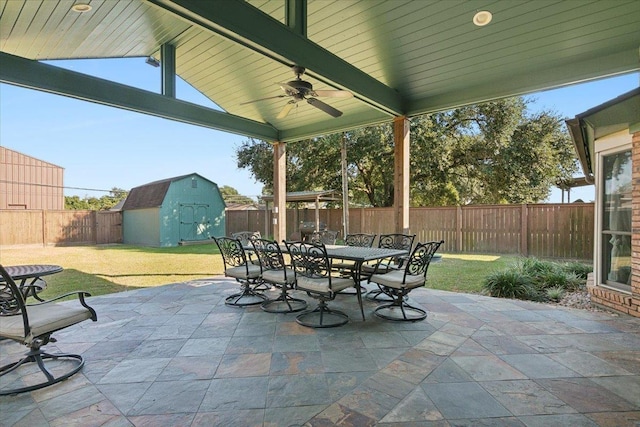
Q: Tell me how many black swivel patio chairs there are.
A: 9